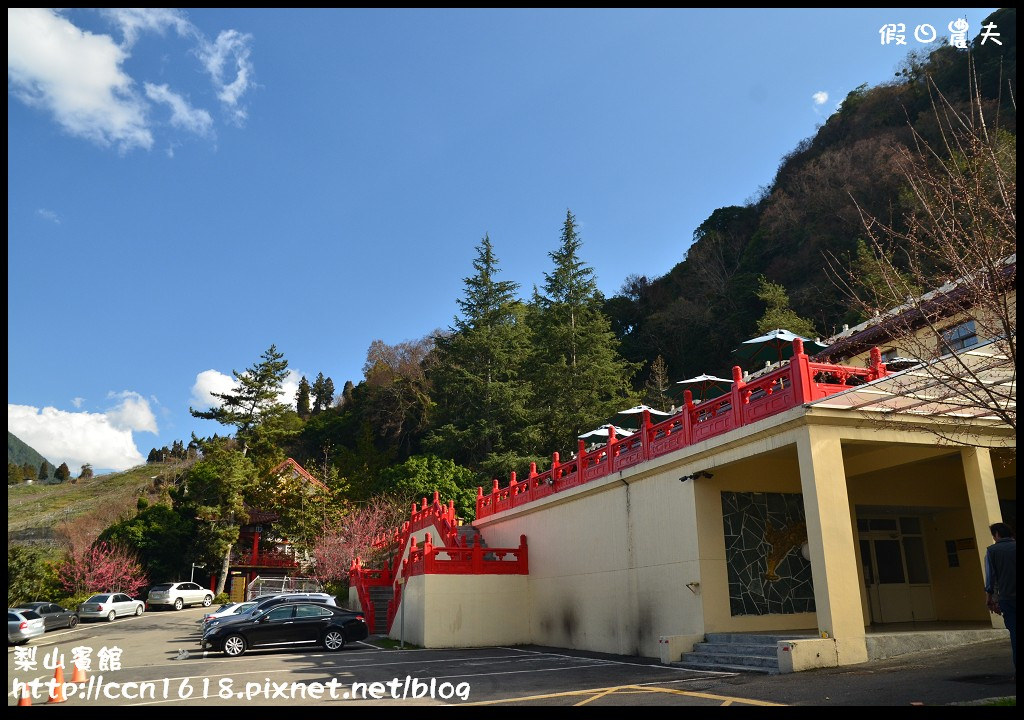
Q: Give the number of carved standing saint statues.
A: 0